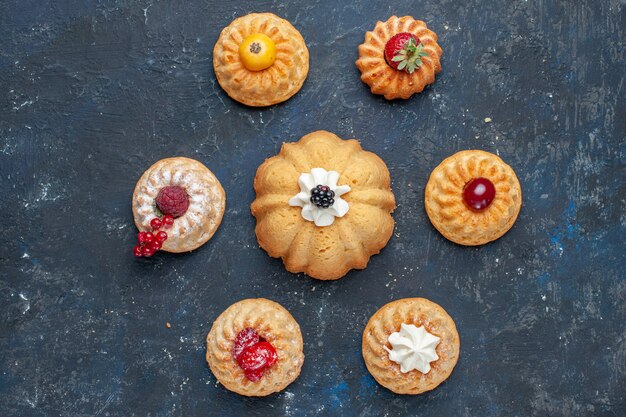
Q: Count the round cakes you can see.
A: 7